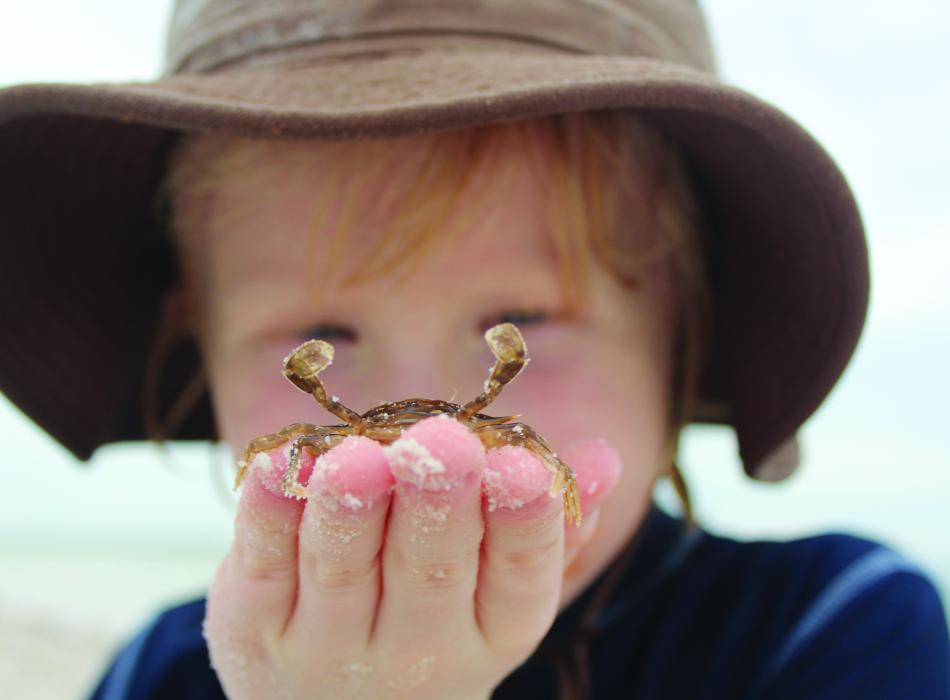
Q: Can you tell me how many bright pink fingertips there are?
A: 5